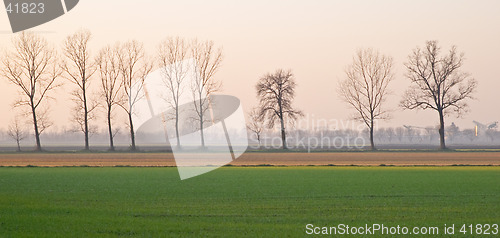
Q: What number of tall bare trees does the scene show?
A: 9